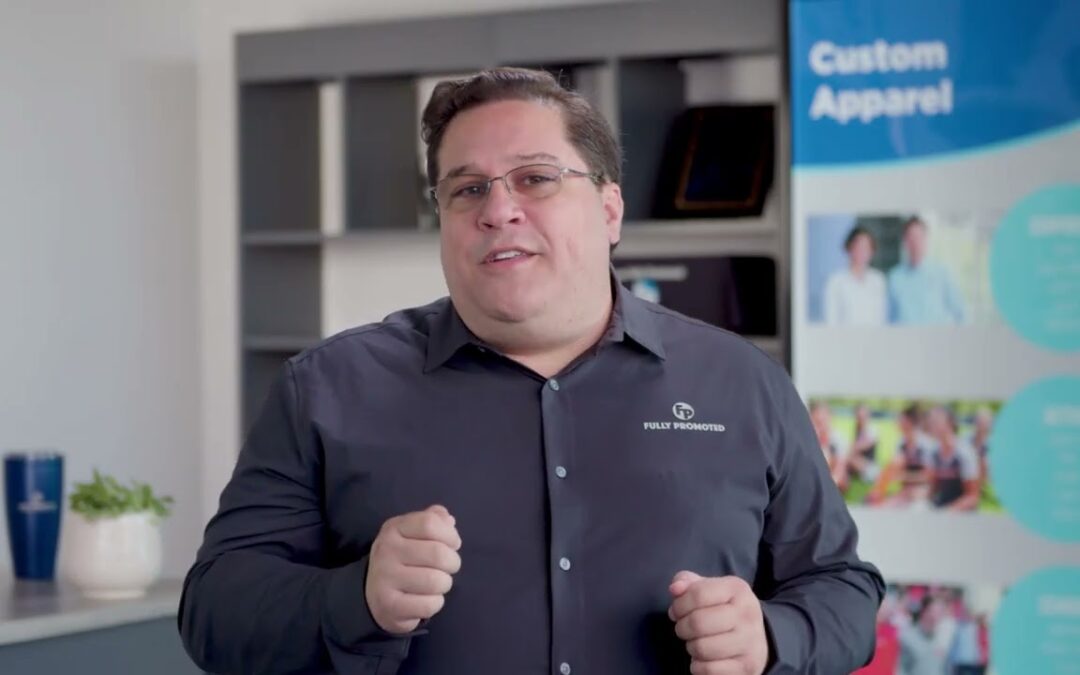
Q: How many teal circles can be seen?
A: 3